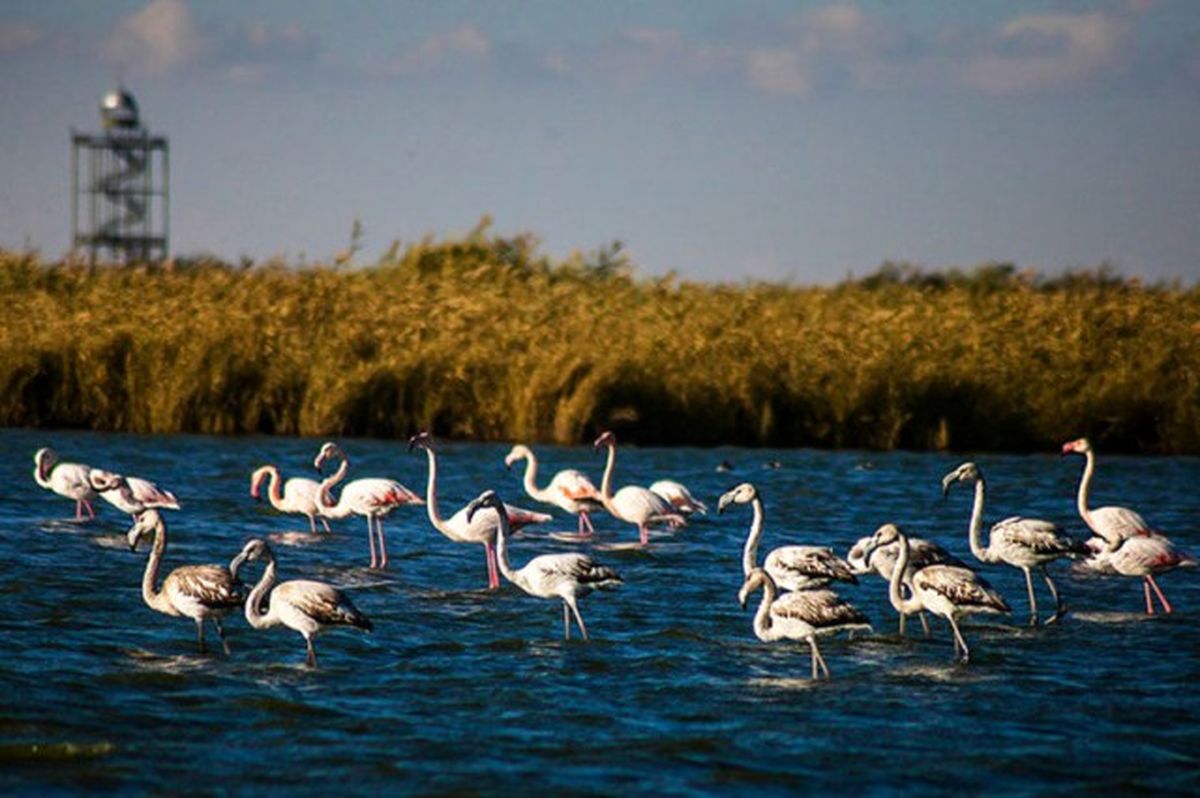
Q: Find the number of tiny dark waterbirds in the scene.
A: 3